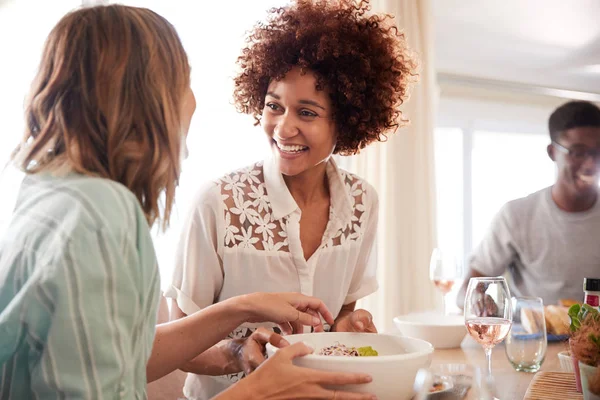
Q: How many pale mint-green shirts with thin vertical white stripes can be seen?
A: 1